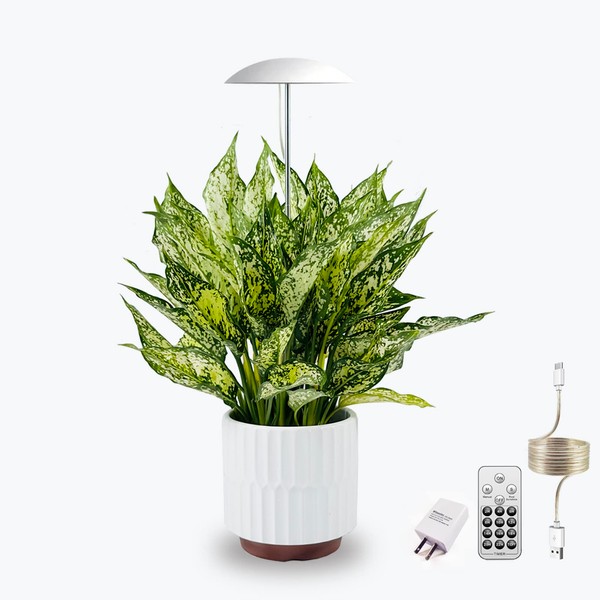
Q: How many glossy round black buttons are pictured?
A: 12